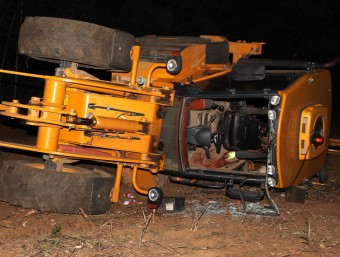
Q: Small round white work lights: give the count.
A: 4